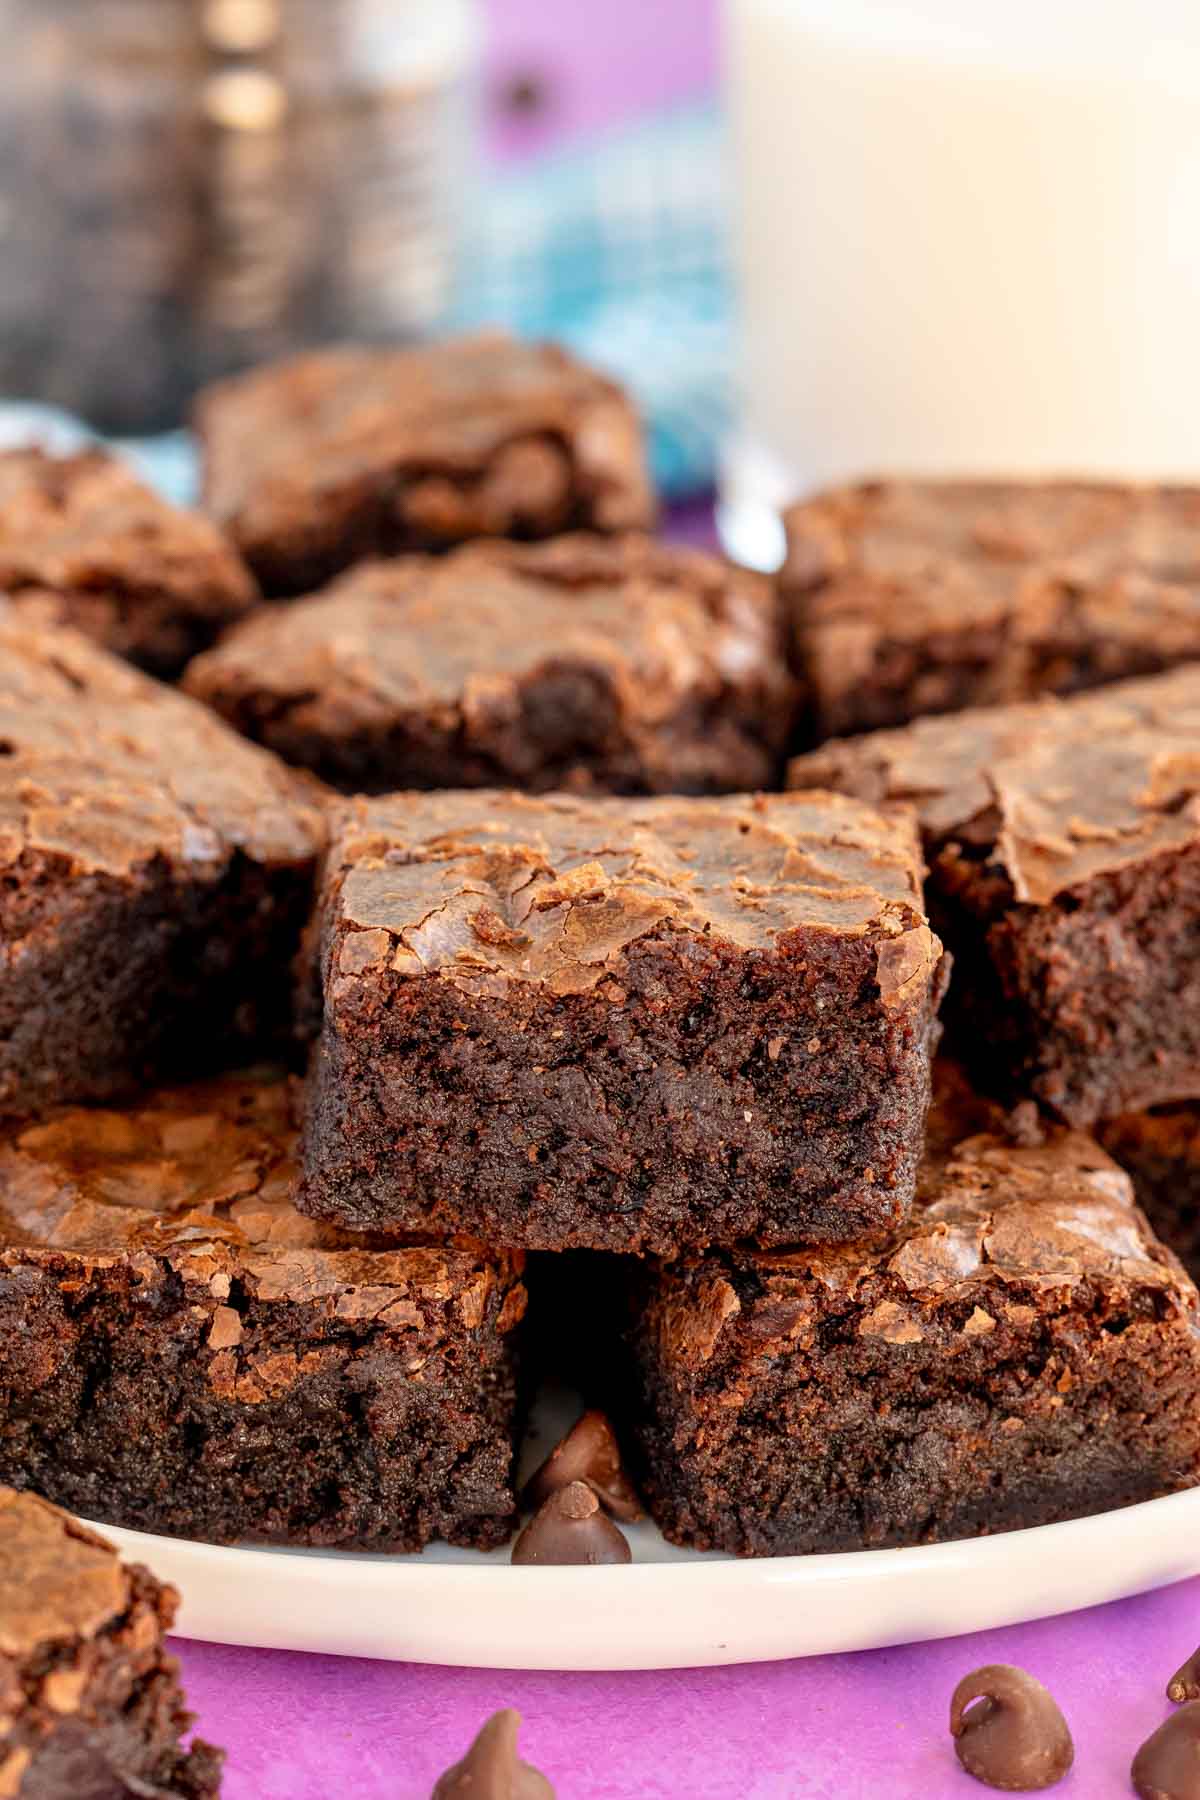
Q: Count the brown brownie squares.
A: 11